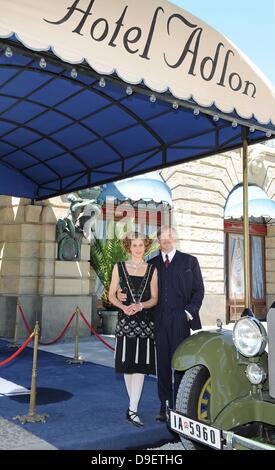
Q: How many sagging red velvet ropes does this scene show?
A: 3